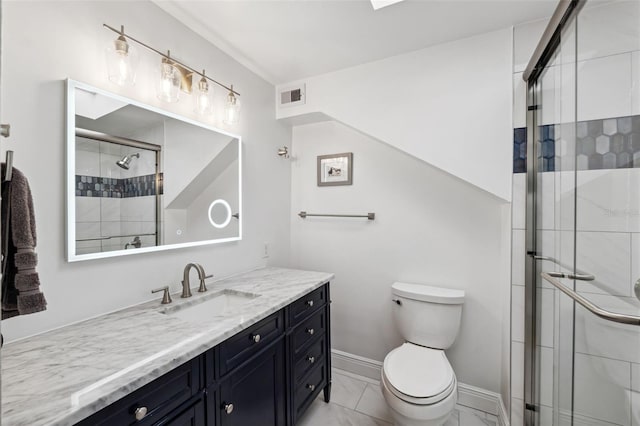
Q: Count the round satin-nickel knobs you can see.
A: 7